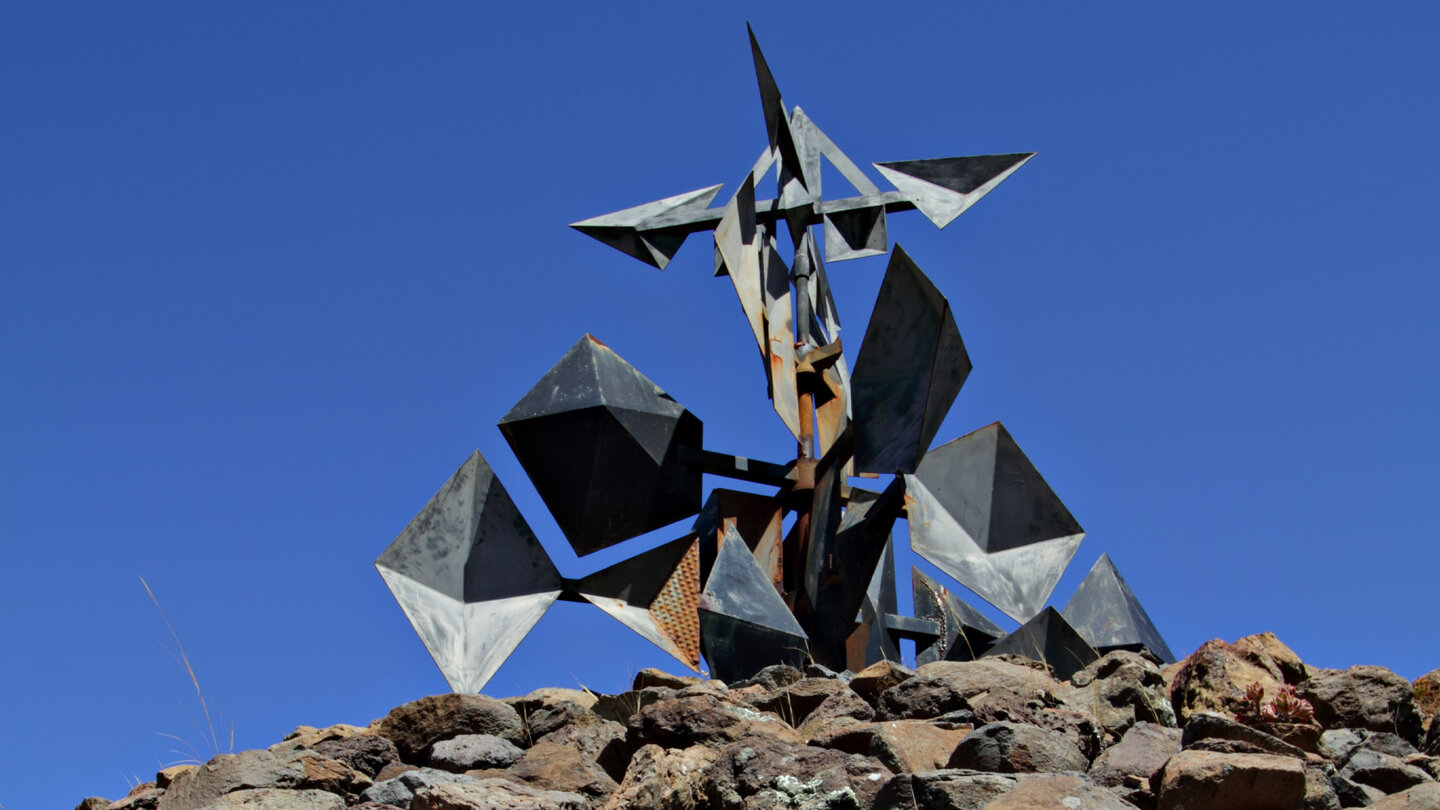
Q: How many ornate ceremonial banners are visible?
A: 0